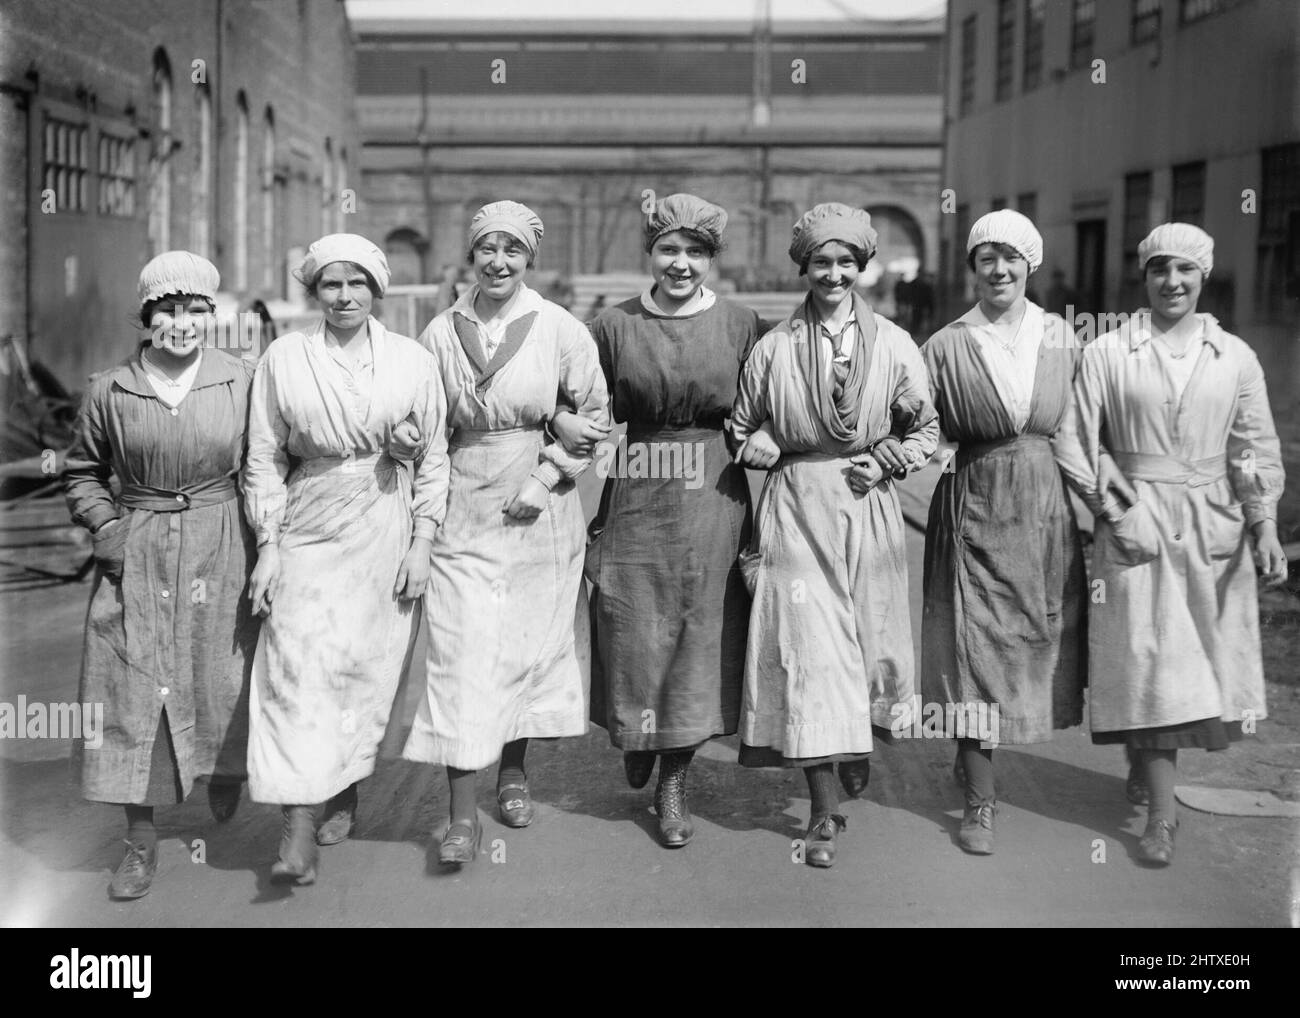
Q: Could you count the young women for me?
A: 7